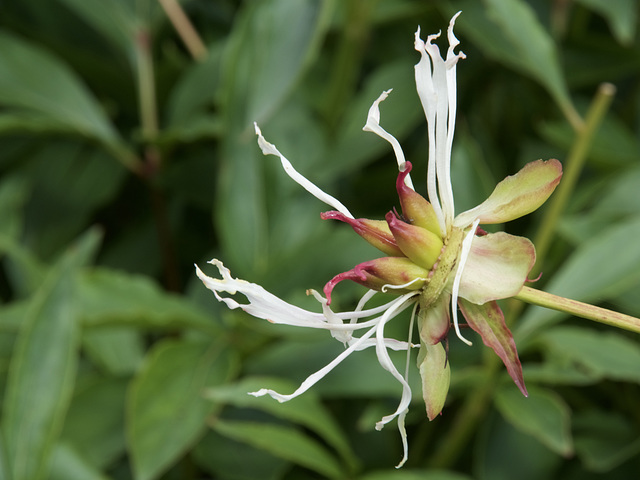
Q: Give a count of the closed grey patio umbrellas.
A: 0